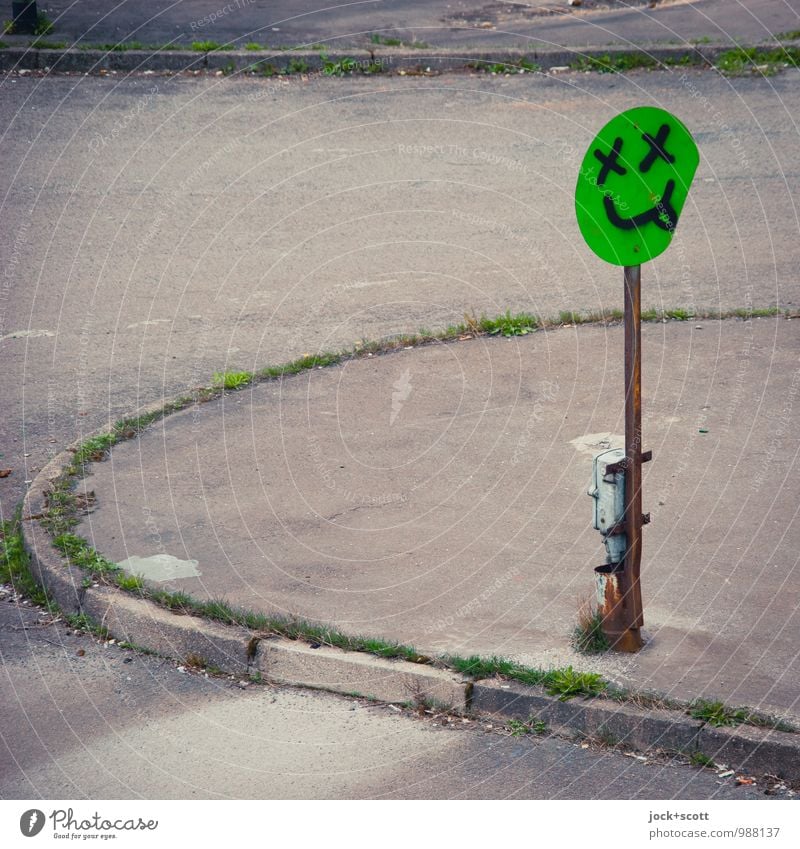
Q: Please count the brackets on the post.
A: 2